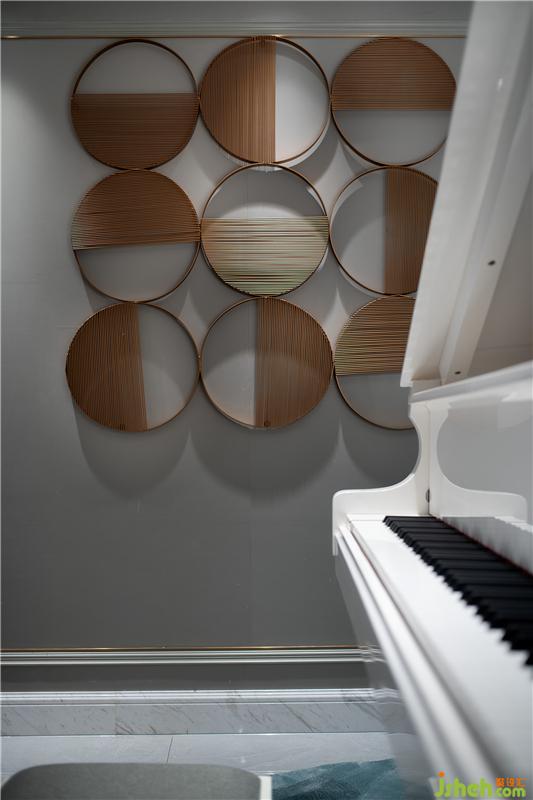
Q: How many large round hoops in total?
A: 9